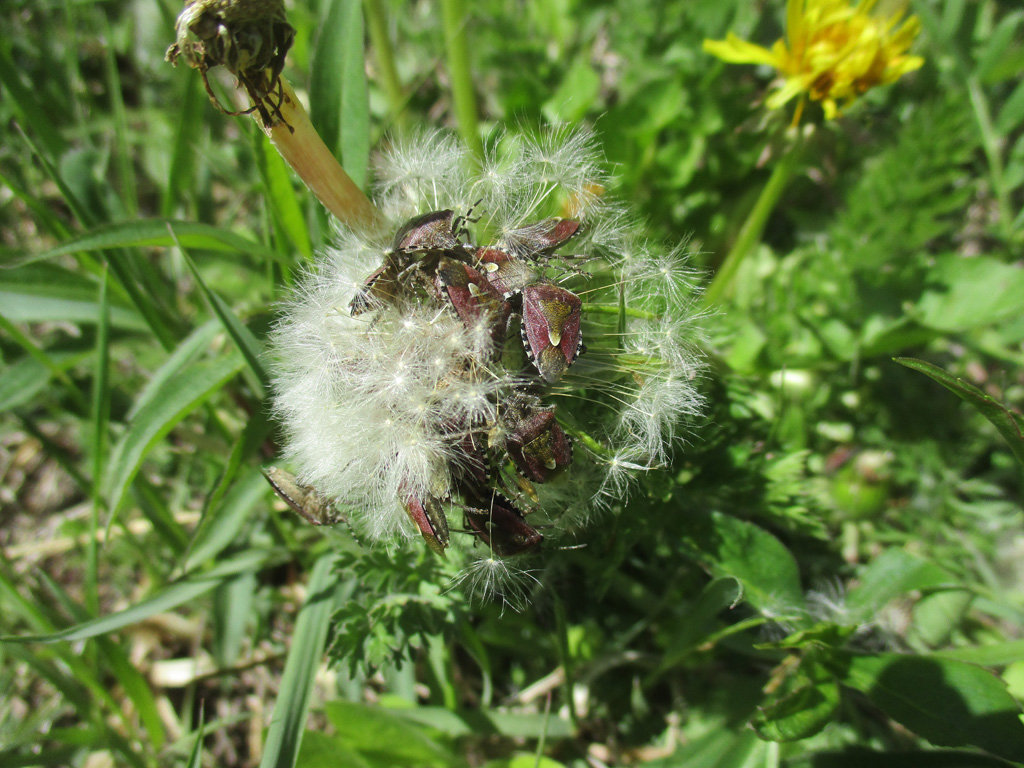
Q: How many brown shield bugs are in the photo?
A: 11